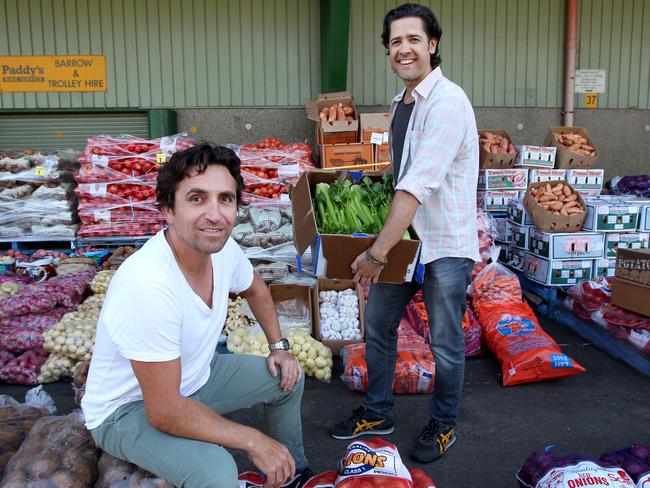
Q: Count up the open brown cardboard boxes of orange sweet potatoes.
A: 4